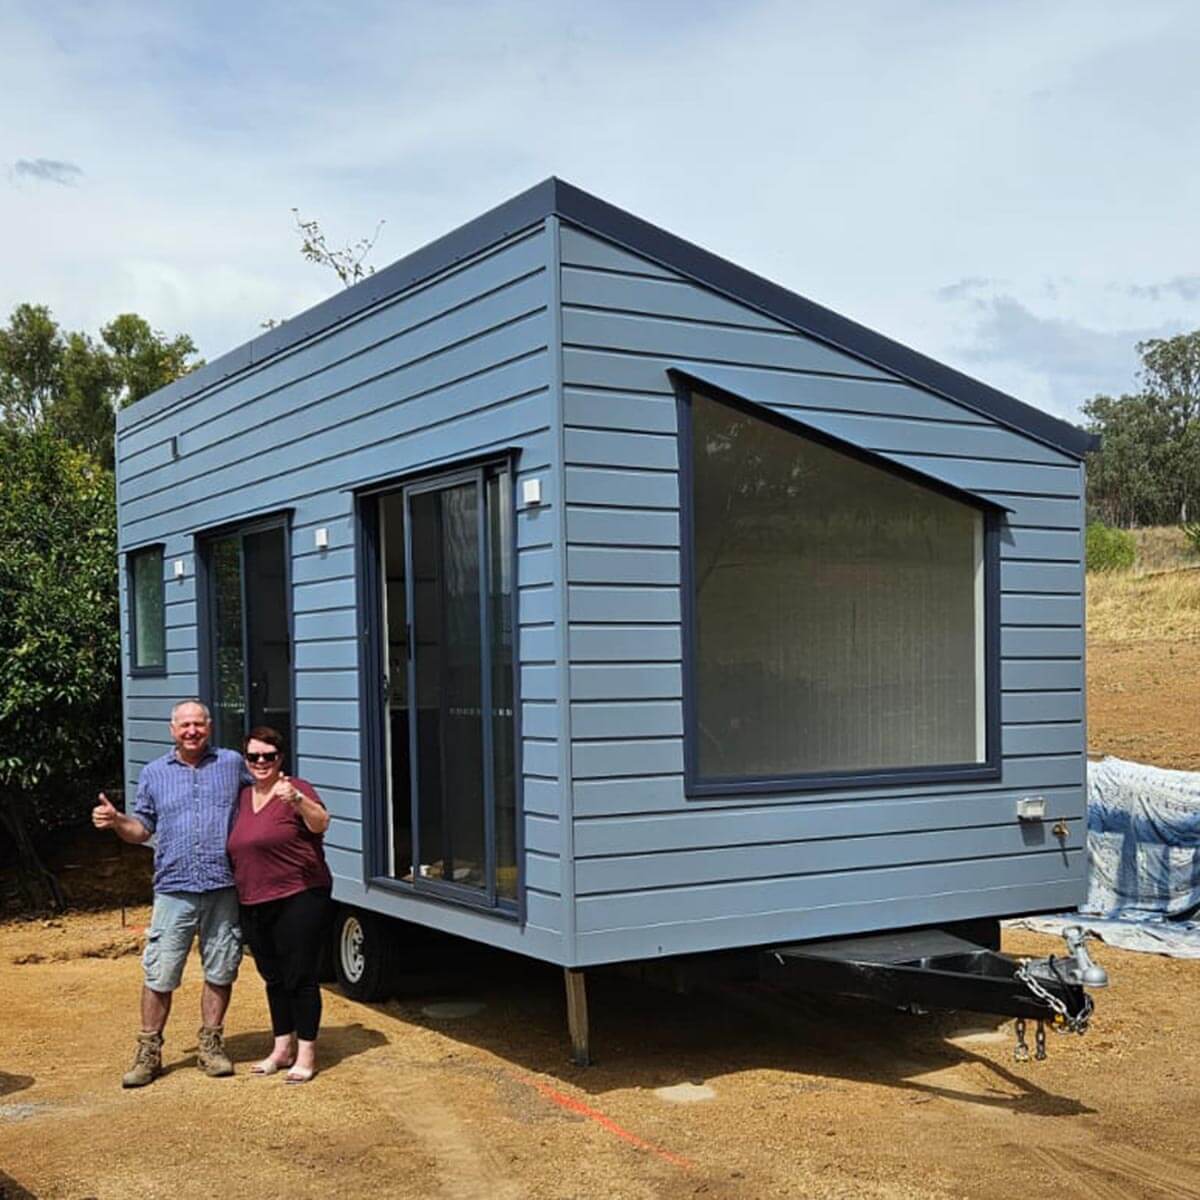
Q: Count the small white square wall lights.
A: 3